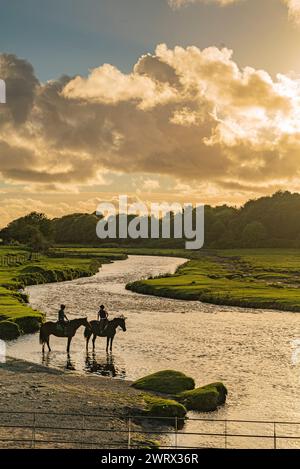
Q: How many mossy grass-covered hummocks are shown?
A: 3